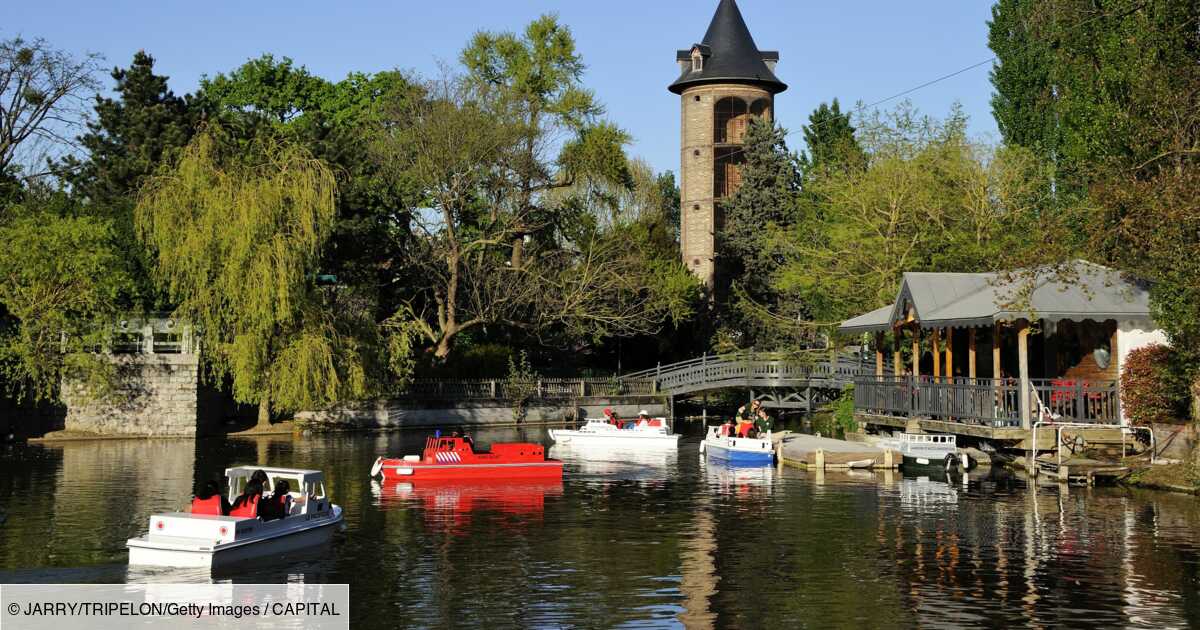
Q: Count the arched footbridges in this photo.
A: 1